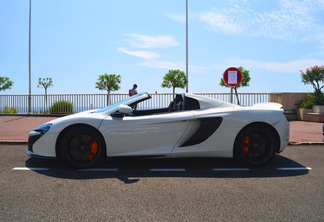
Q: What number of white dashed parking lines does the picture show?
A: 5